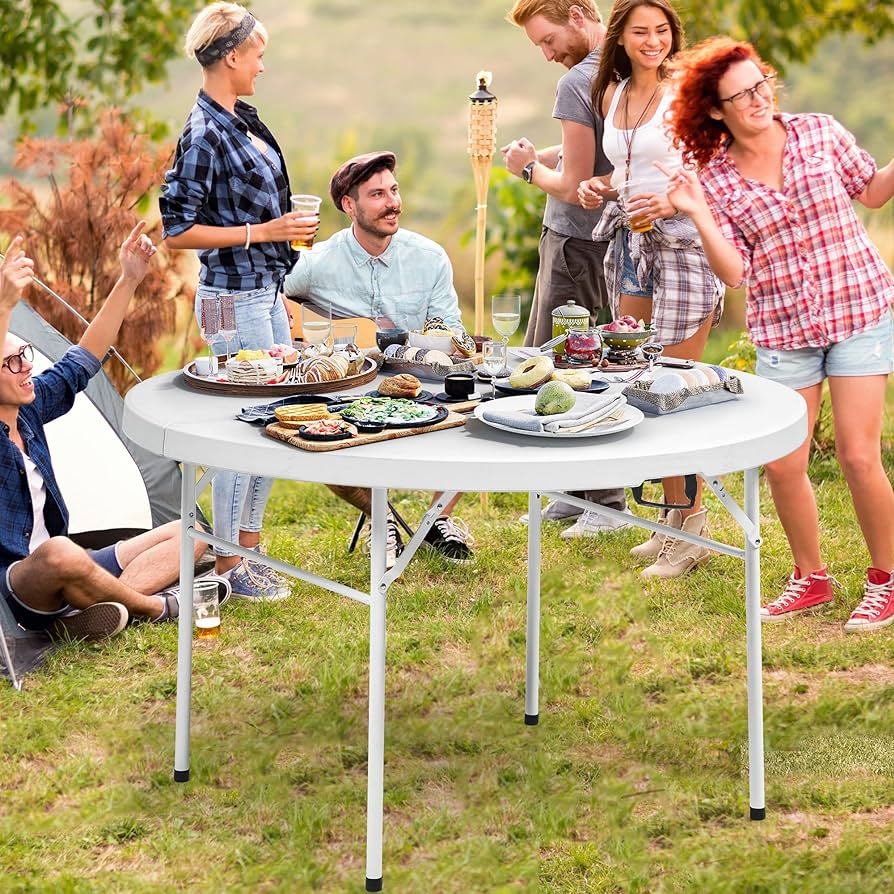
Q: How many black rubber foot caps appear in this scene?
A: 4